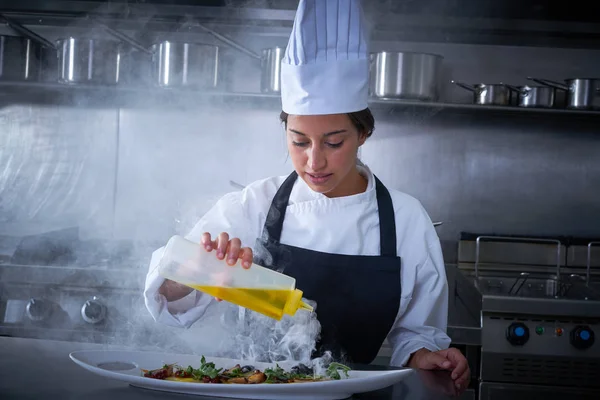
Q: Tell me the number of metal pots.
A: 8